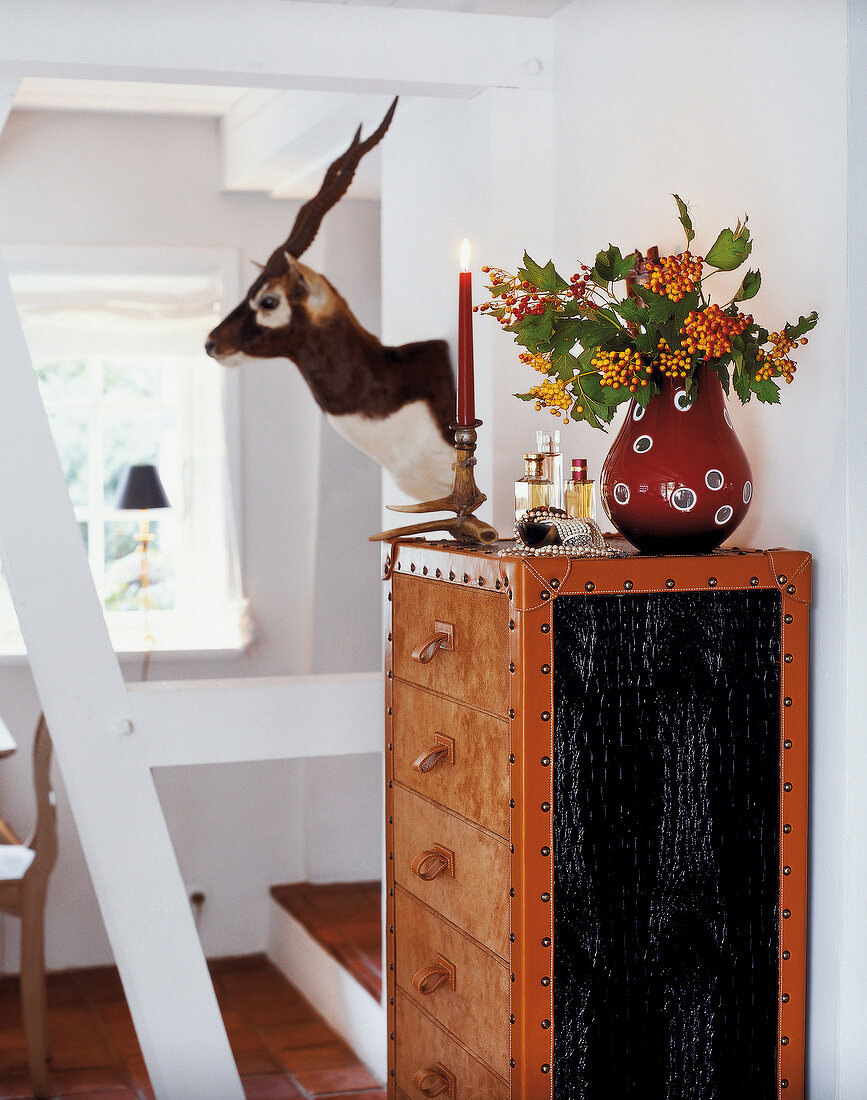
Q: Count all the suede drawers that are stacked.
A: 5